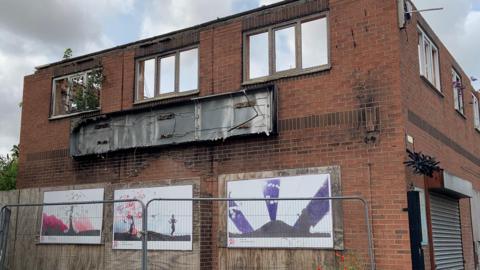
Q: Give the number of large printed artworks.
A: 3